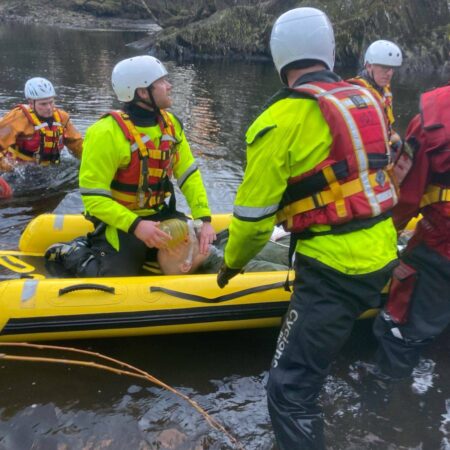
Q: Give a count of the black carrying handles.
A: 1